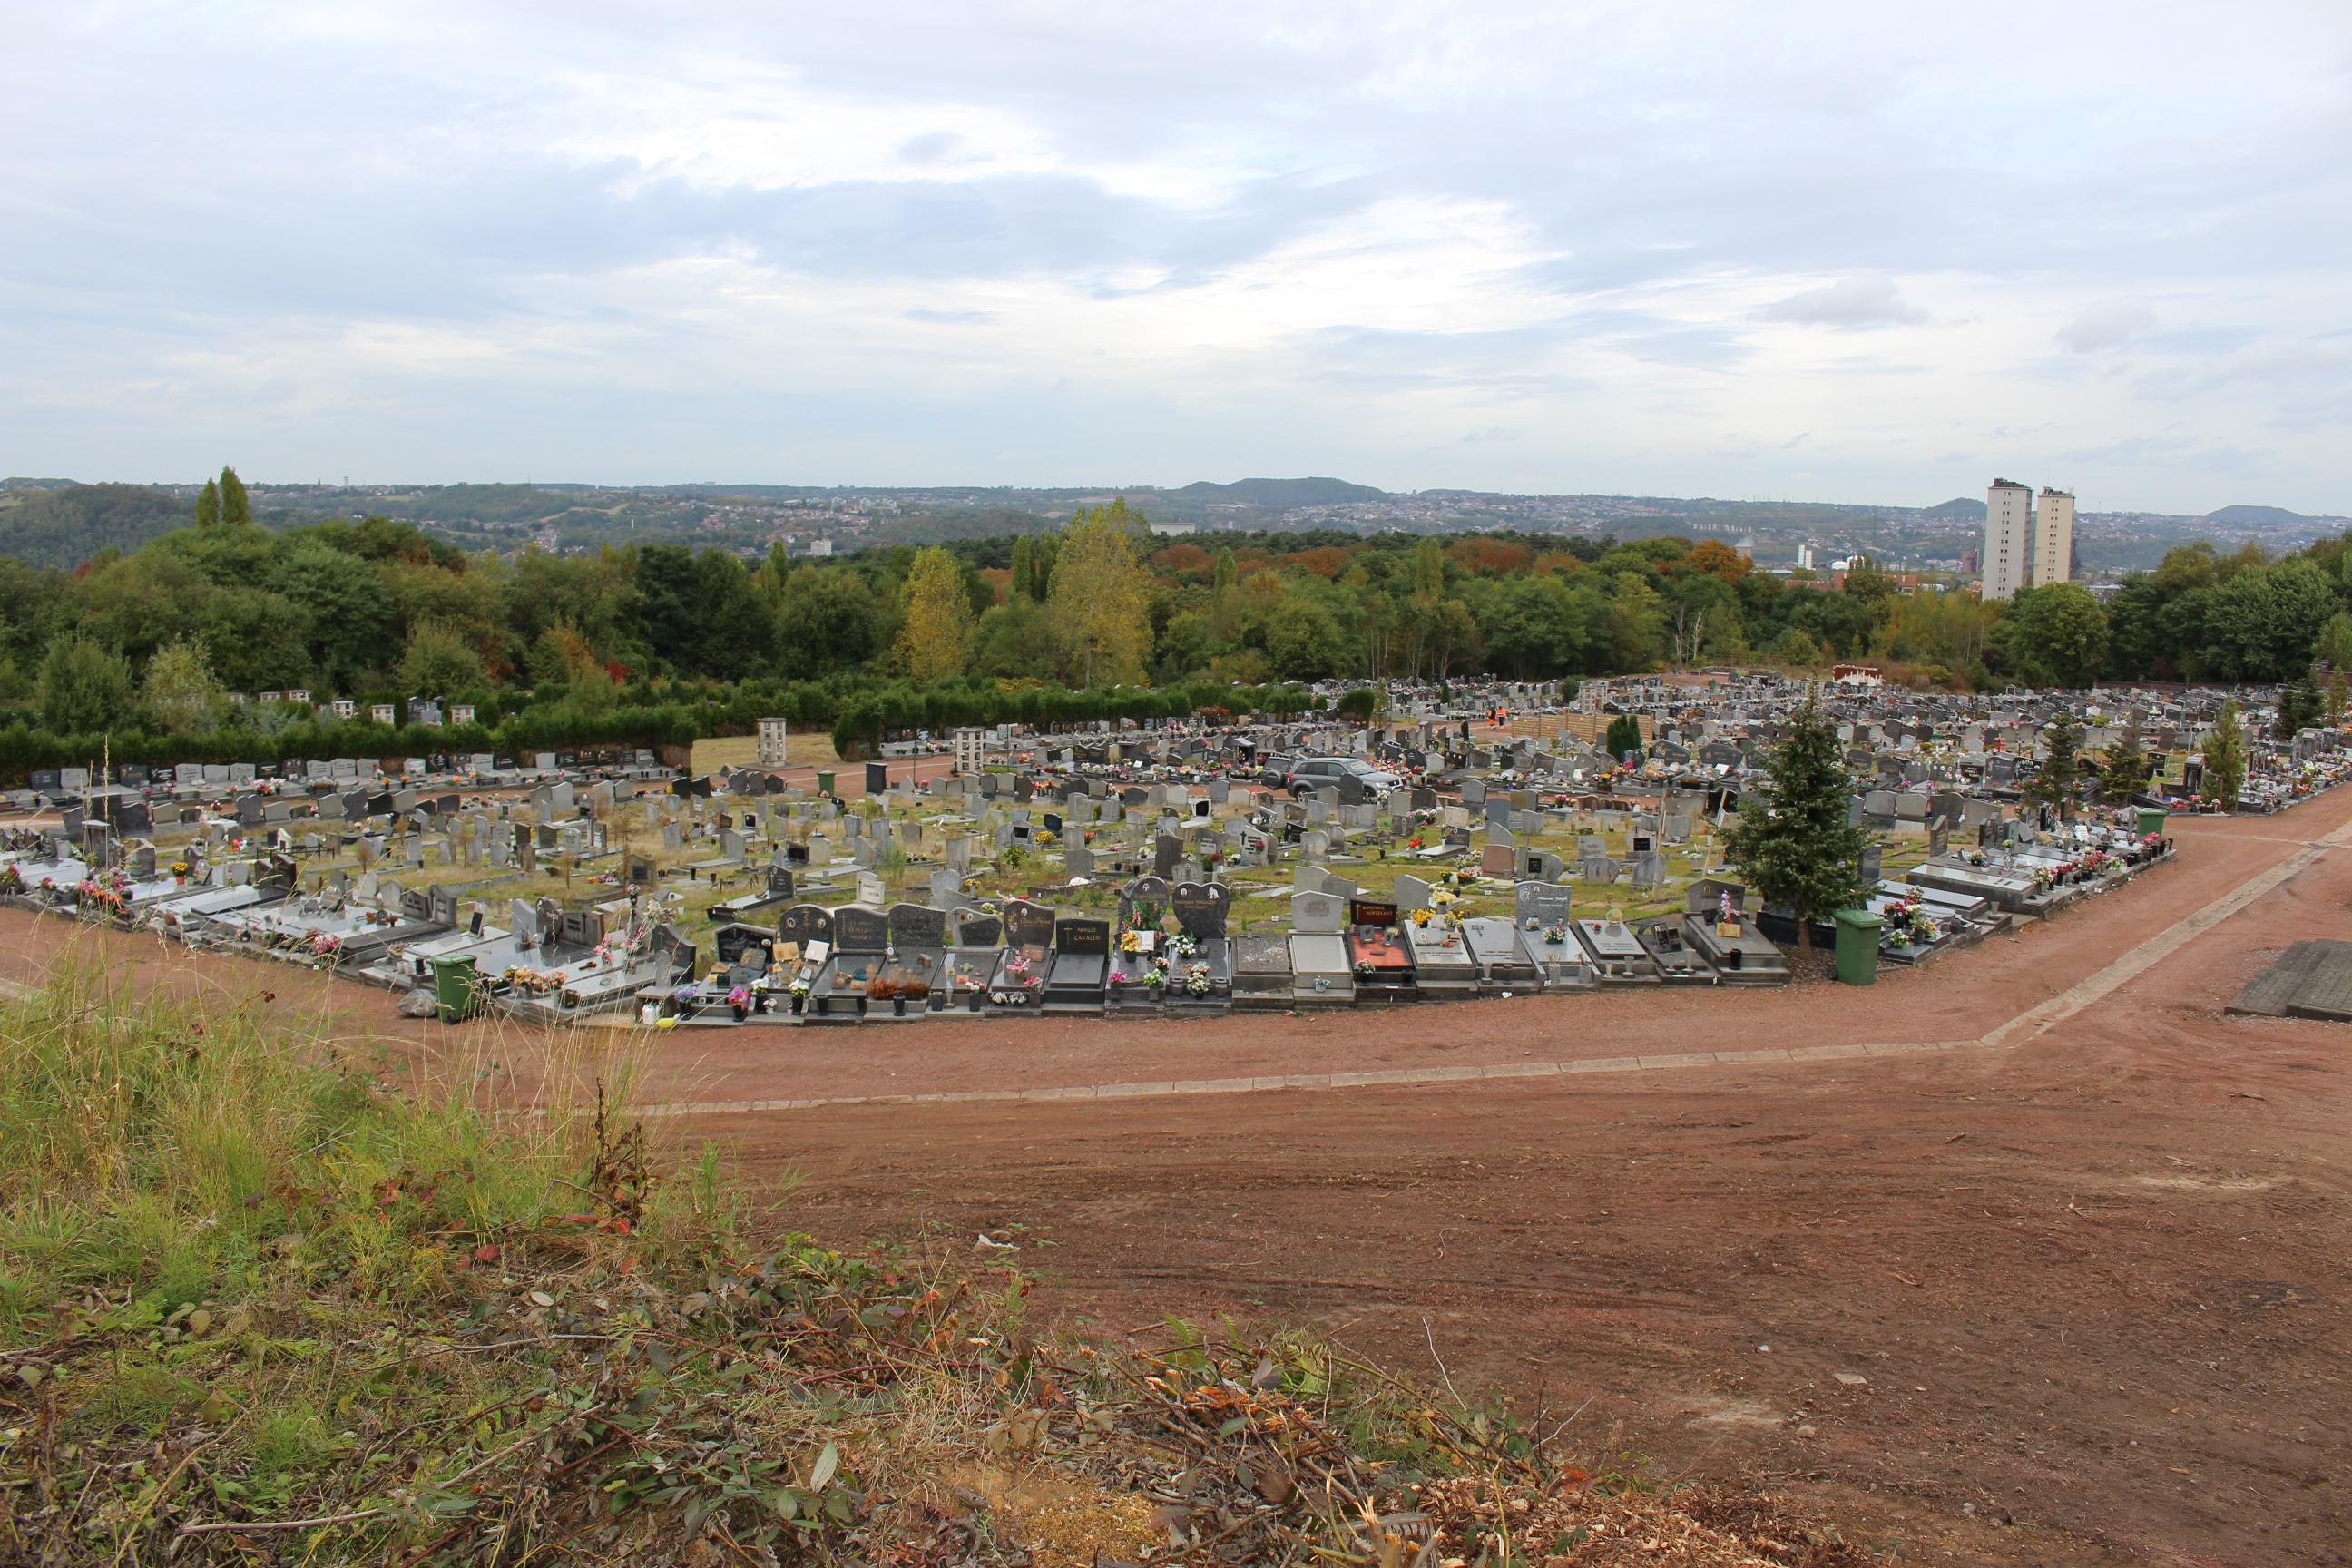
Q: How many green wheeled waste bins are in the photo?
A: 4